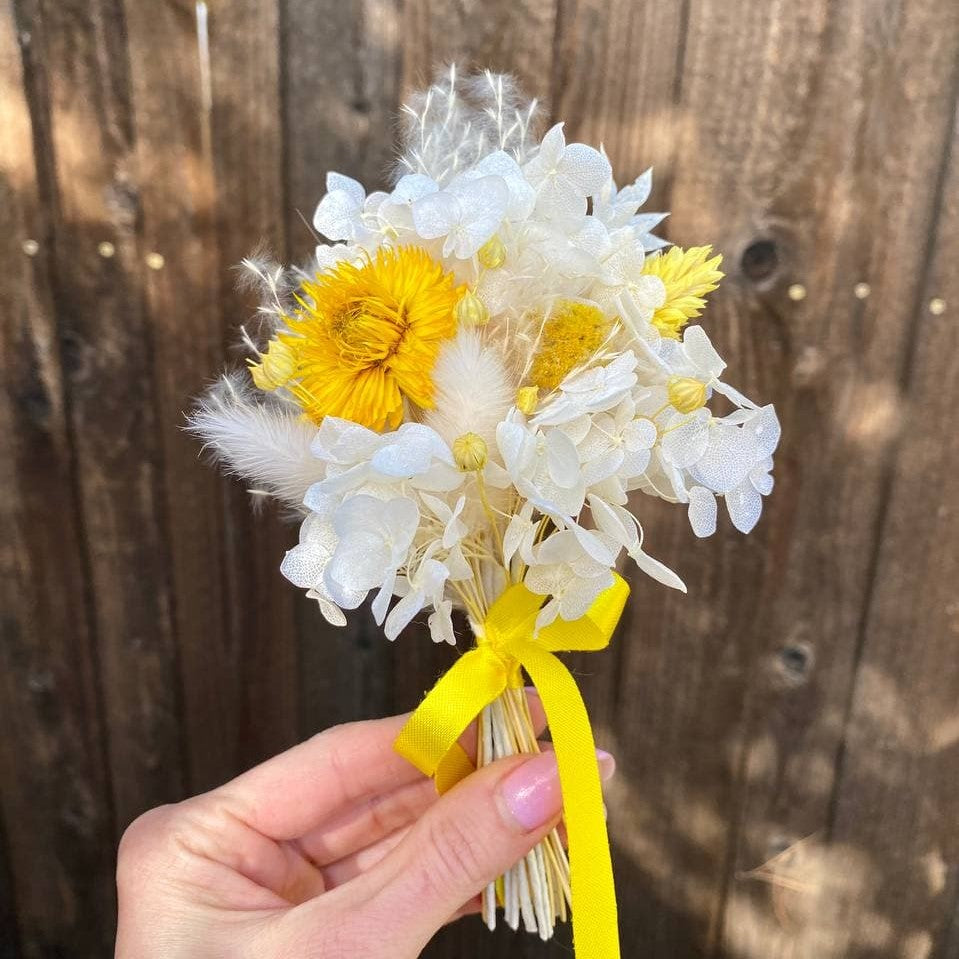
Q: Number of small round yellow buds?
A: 6